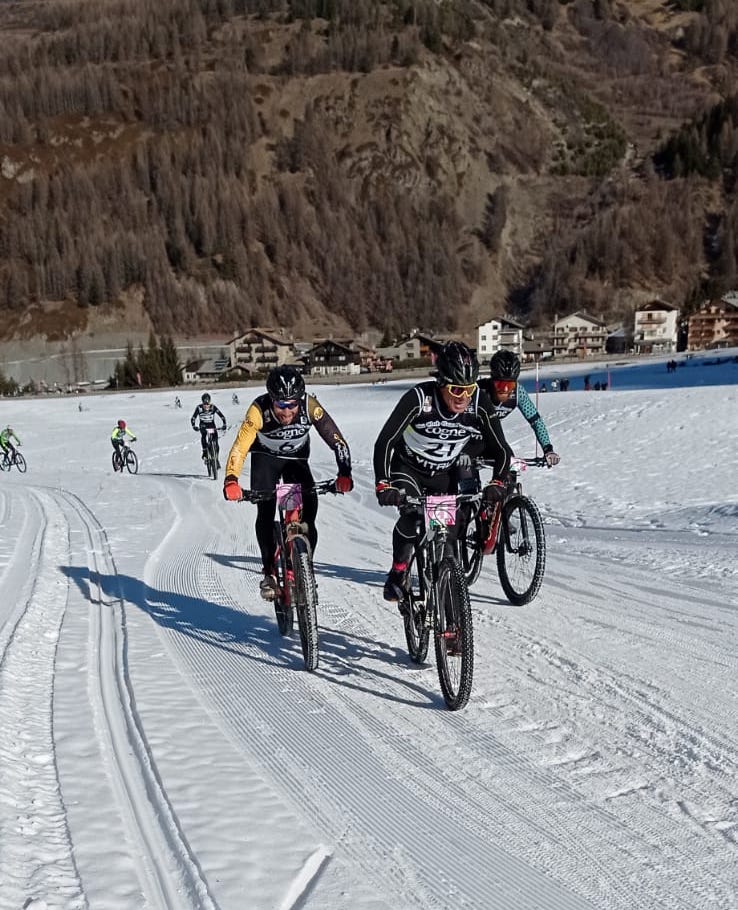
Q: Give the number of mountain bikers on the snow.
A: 6